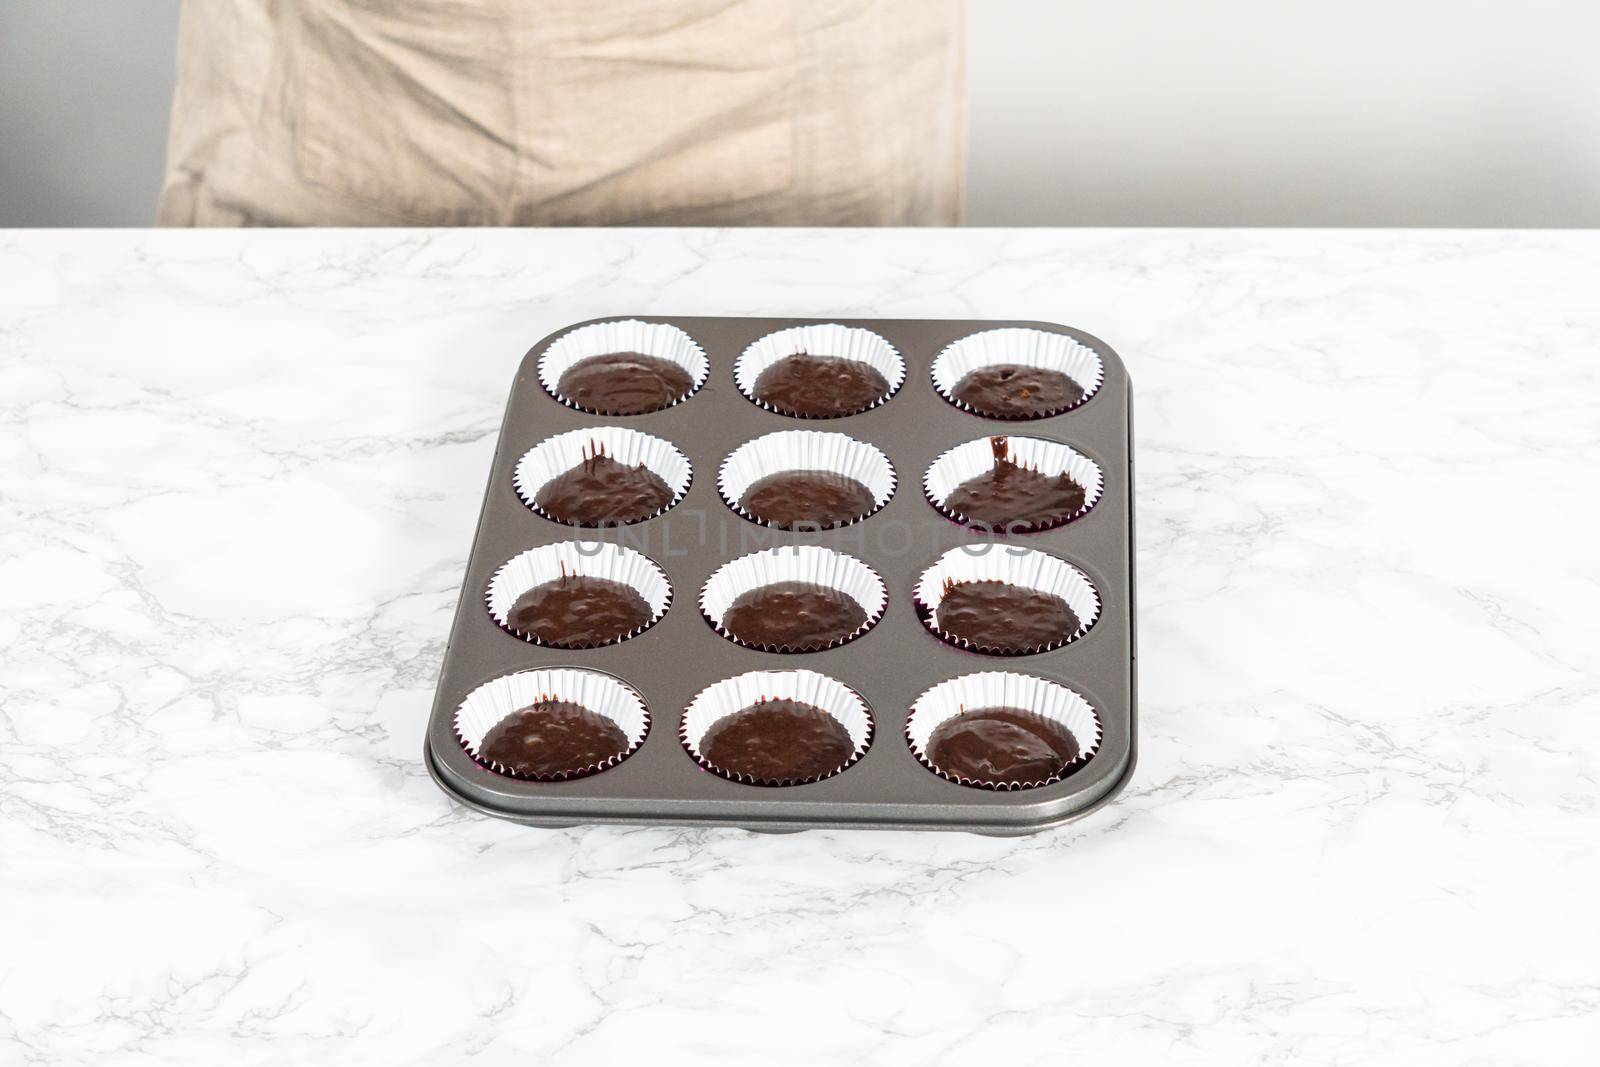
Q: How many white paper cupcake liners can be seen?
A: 12